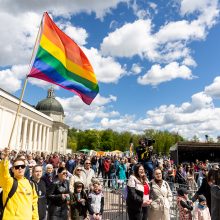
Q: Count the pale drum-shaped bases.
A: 1